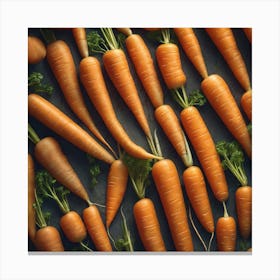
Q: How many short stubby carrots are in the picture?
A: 2